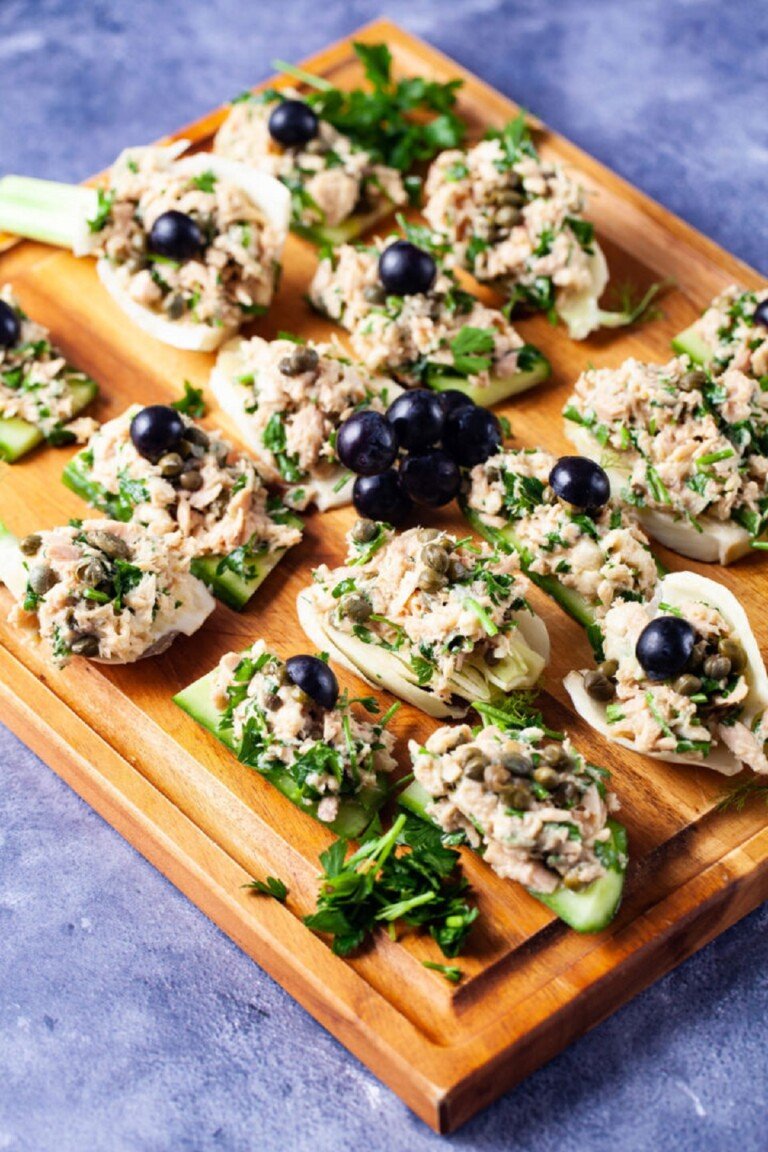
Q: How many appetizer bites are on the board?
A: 15